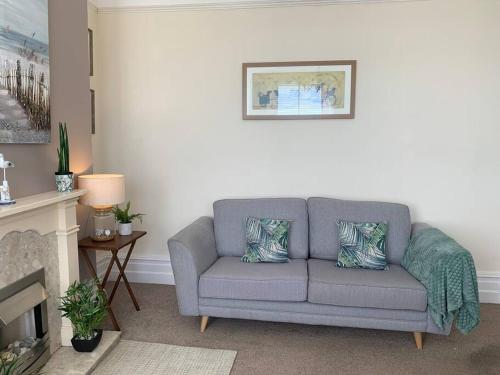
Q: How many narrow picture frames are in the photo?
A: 2